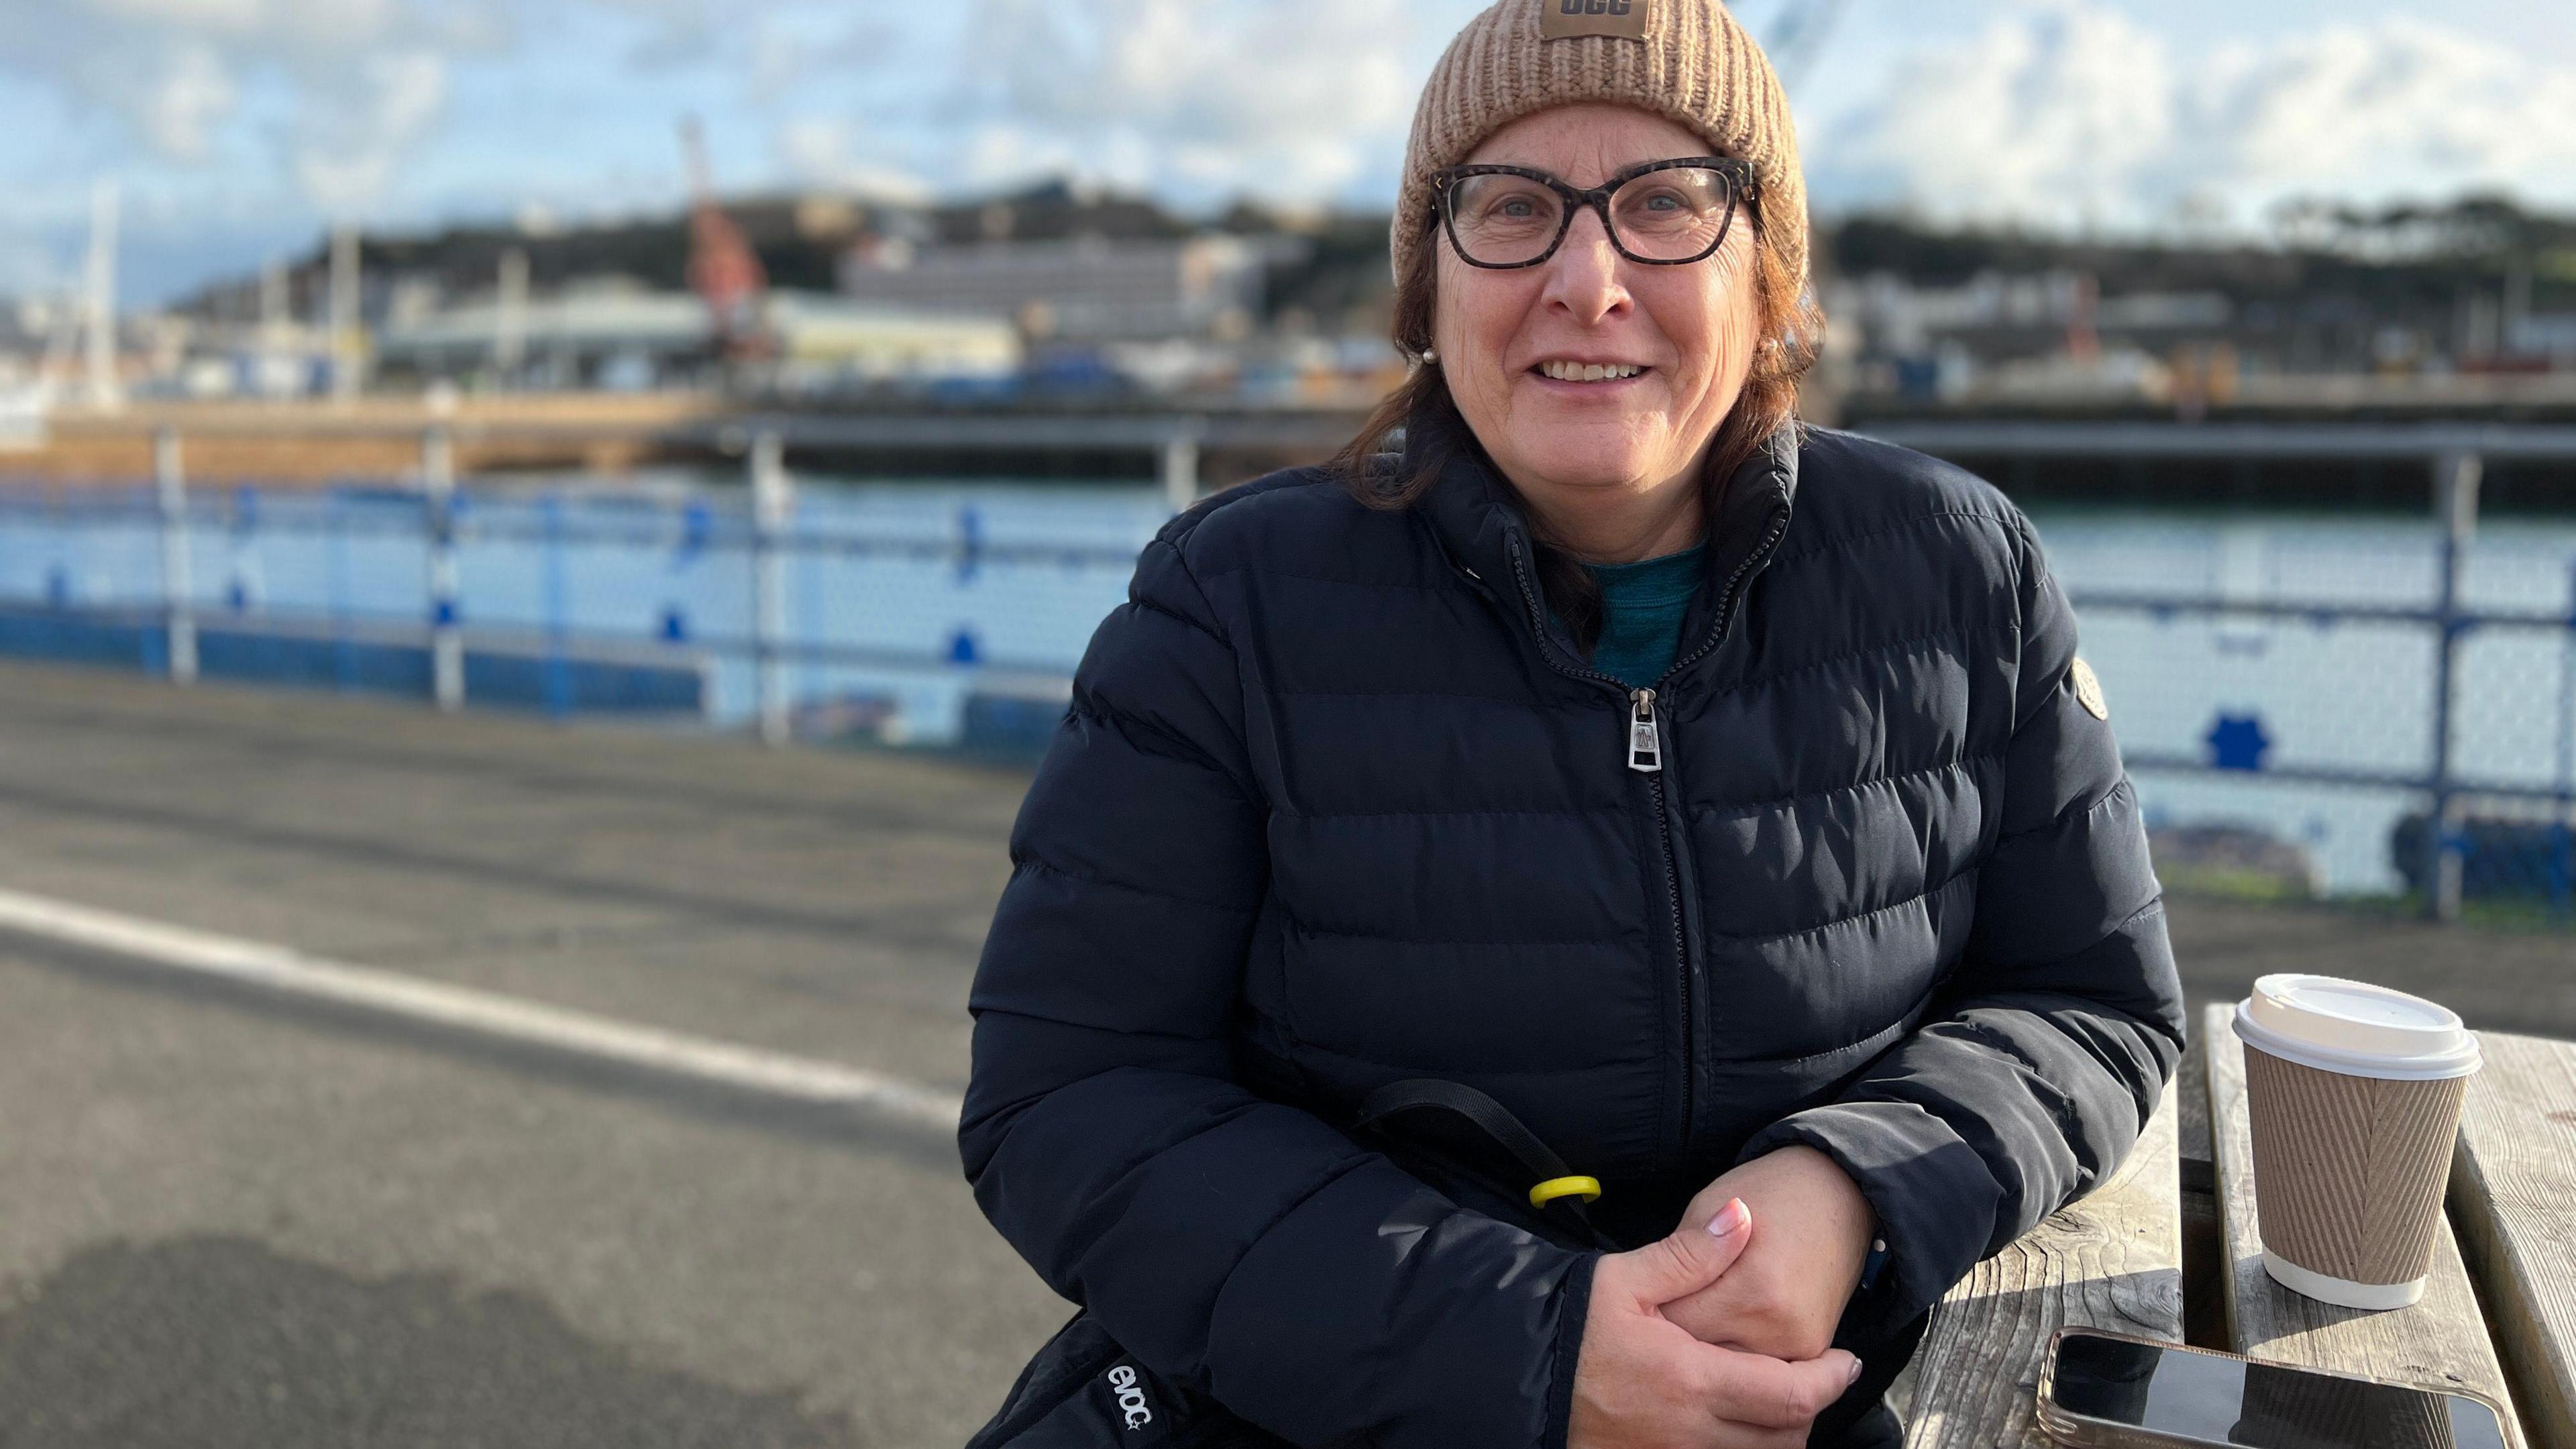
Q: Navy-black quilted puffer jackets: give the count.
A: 1